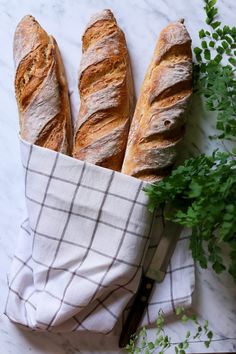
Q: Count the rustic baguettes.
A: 3